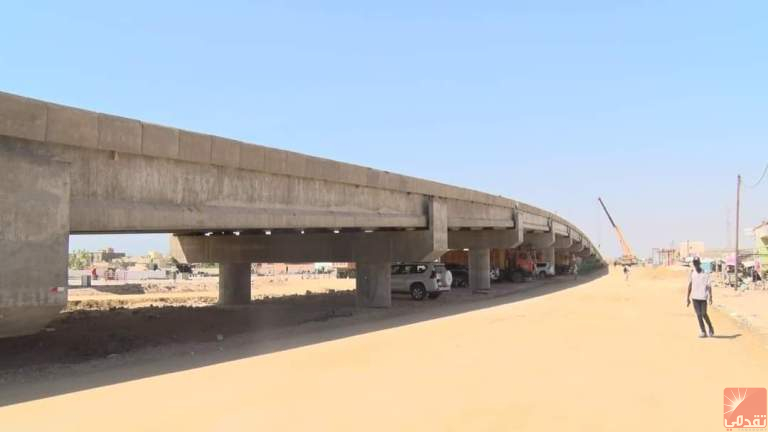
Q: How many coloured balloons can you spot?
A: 0